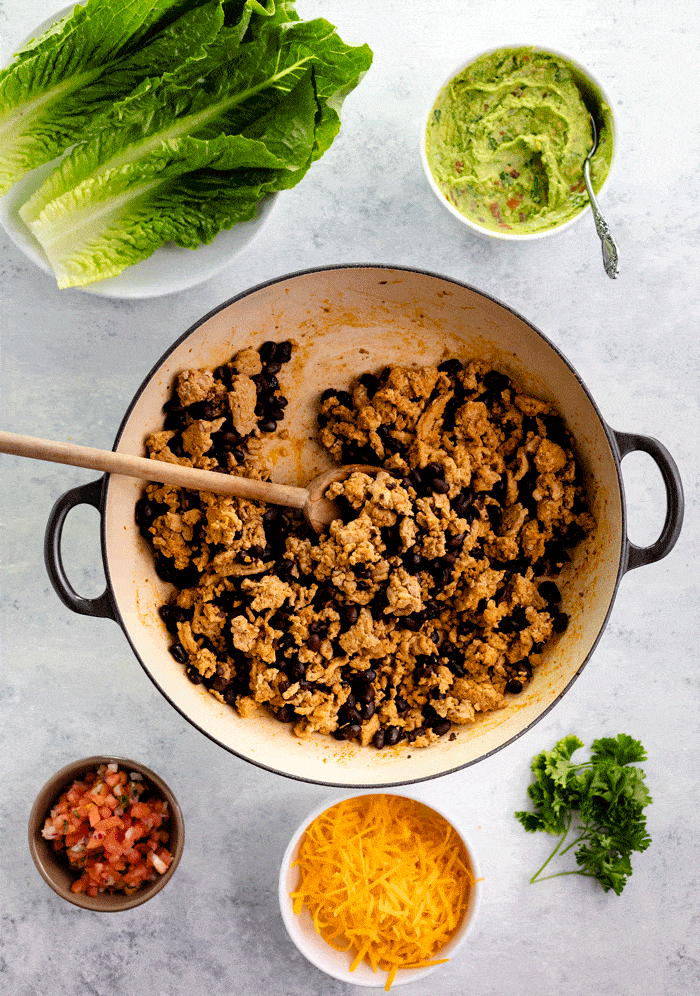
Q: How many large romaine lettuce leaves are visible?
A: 3